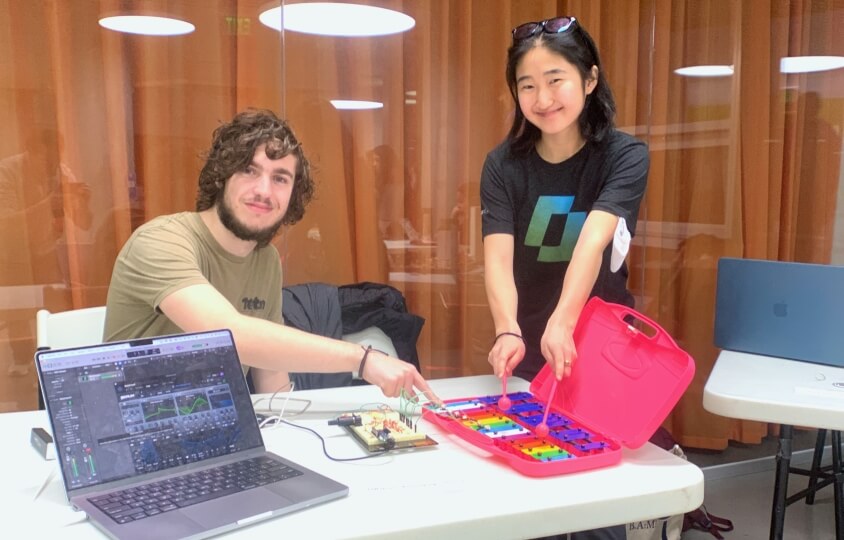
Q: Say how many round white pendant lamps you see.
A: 5